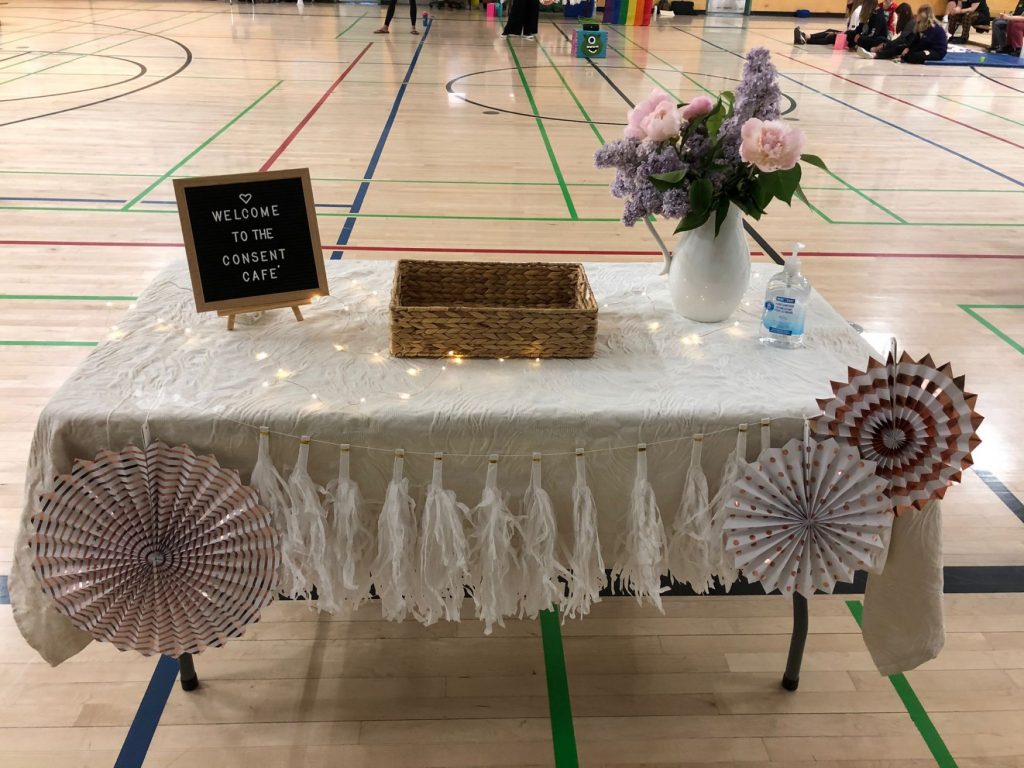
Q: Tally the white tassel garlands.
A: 12